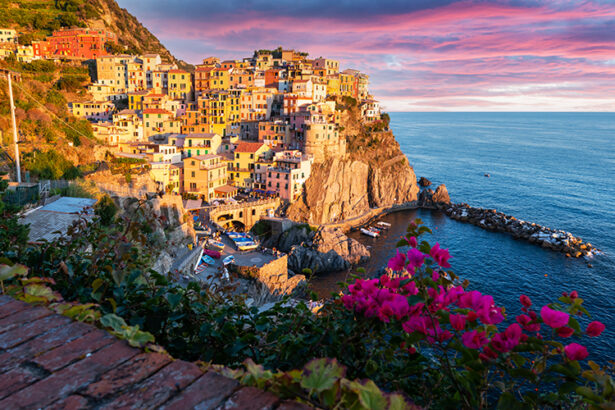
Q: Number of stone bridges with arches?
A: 1